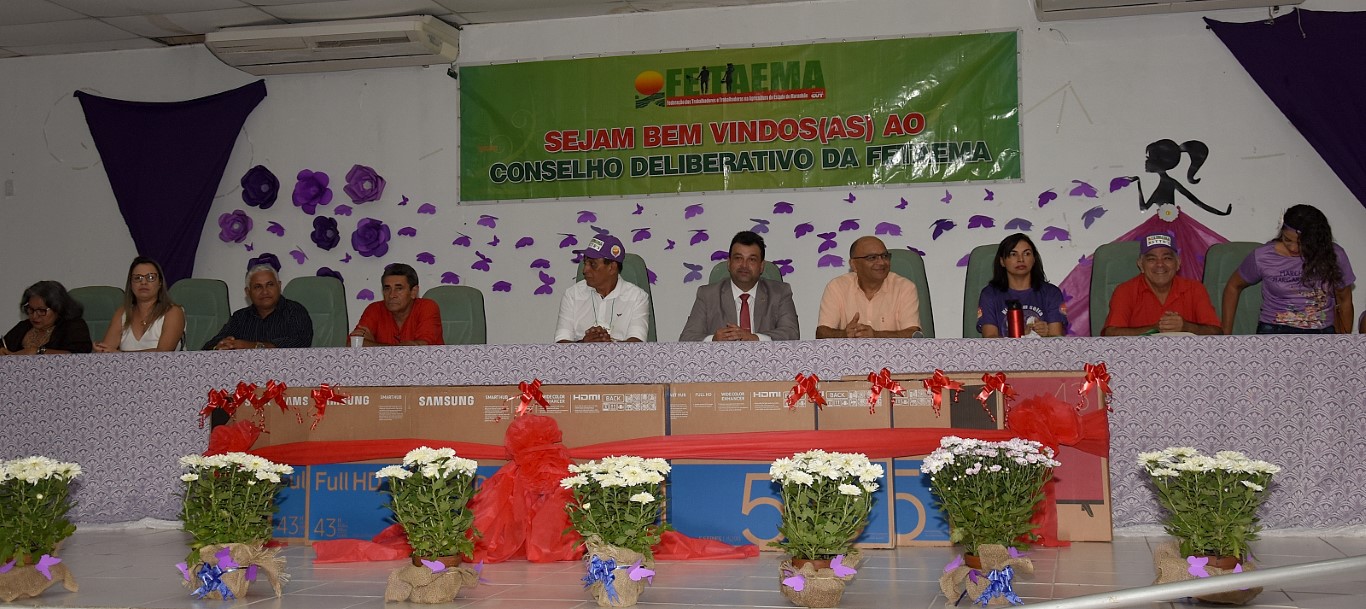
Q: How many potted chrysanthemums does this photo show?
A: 7